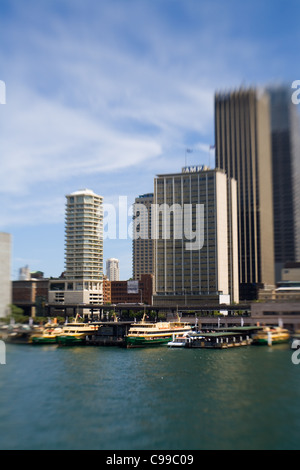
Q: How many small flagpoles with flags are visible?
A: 2